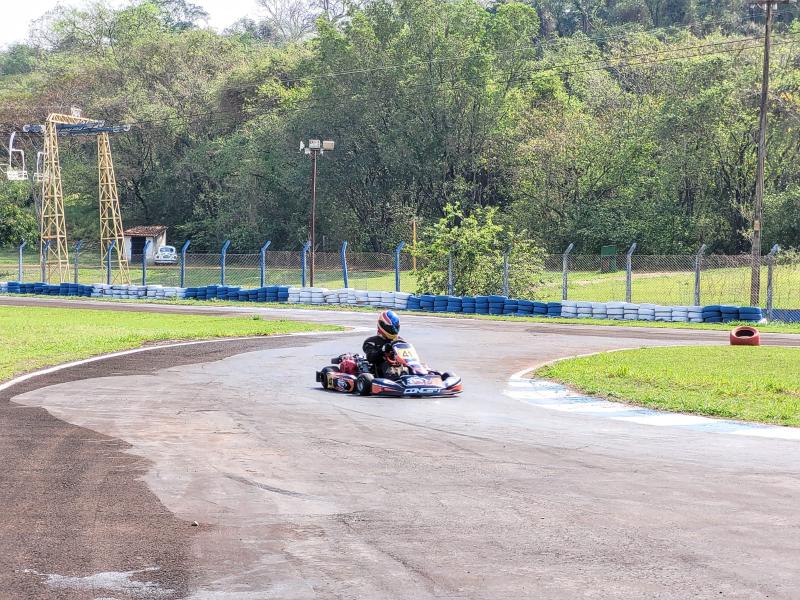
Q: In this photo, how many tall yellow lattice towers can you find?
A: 2